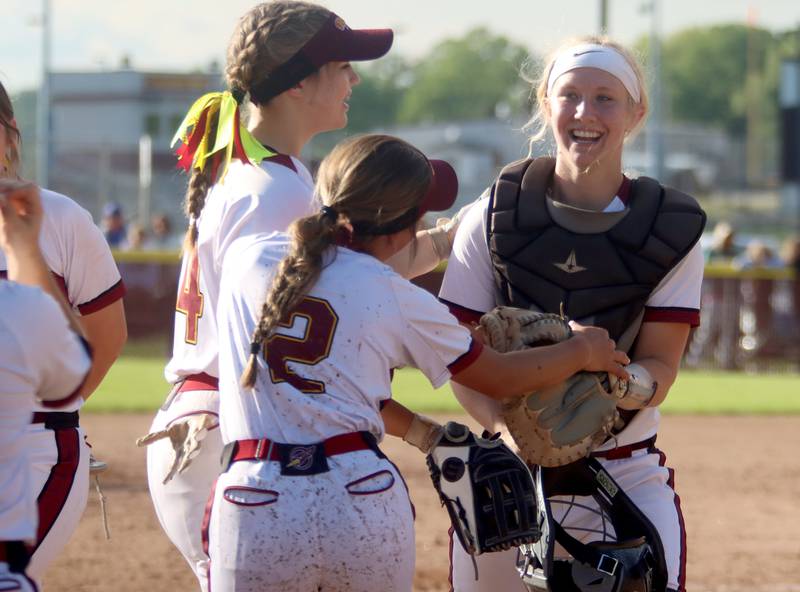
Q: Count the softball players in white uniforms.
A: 5